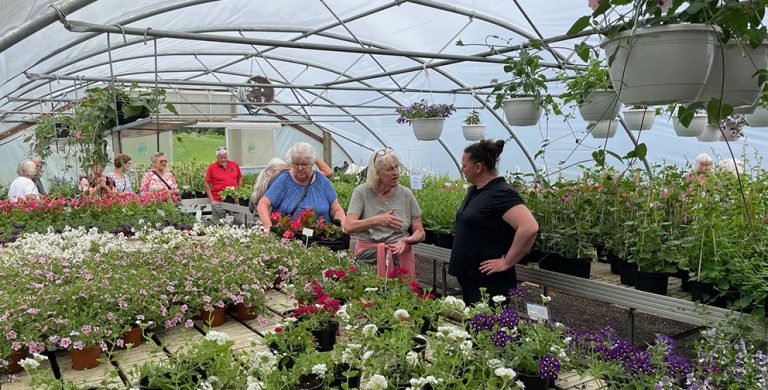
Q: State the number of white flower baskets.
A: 12